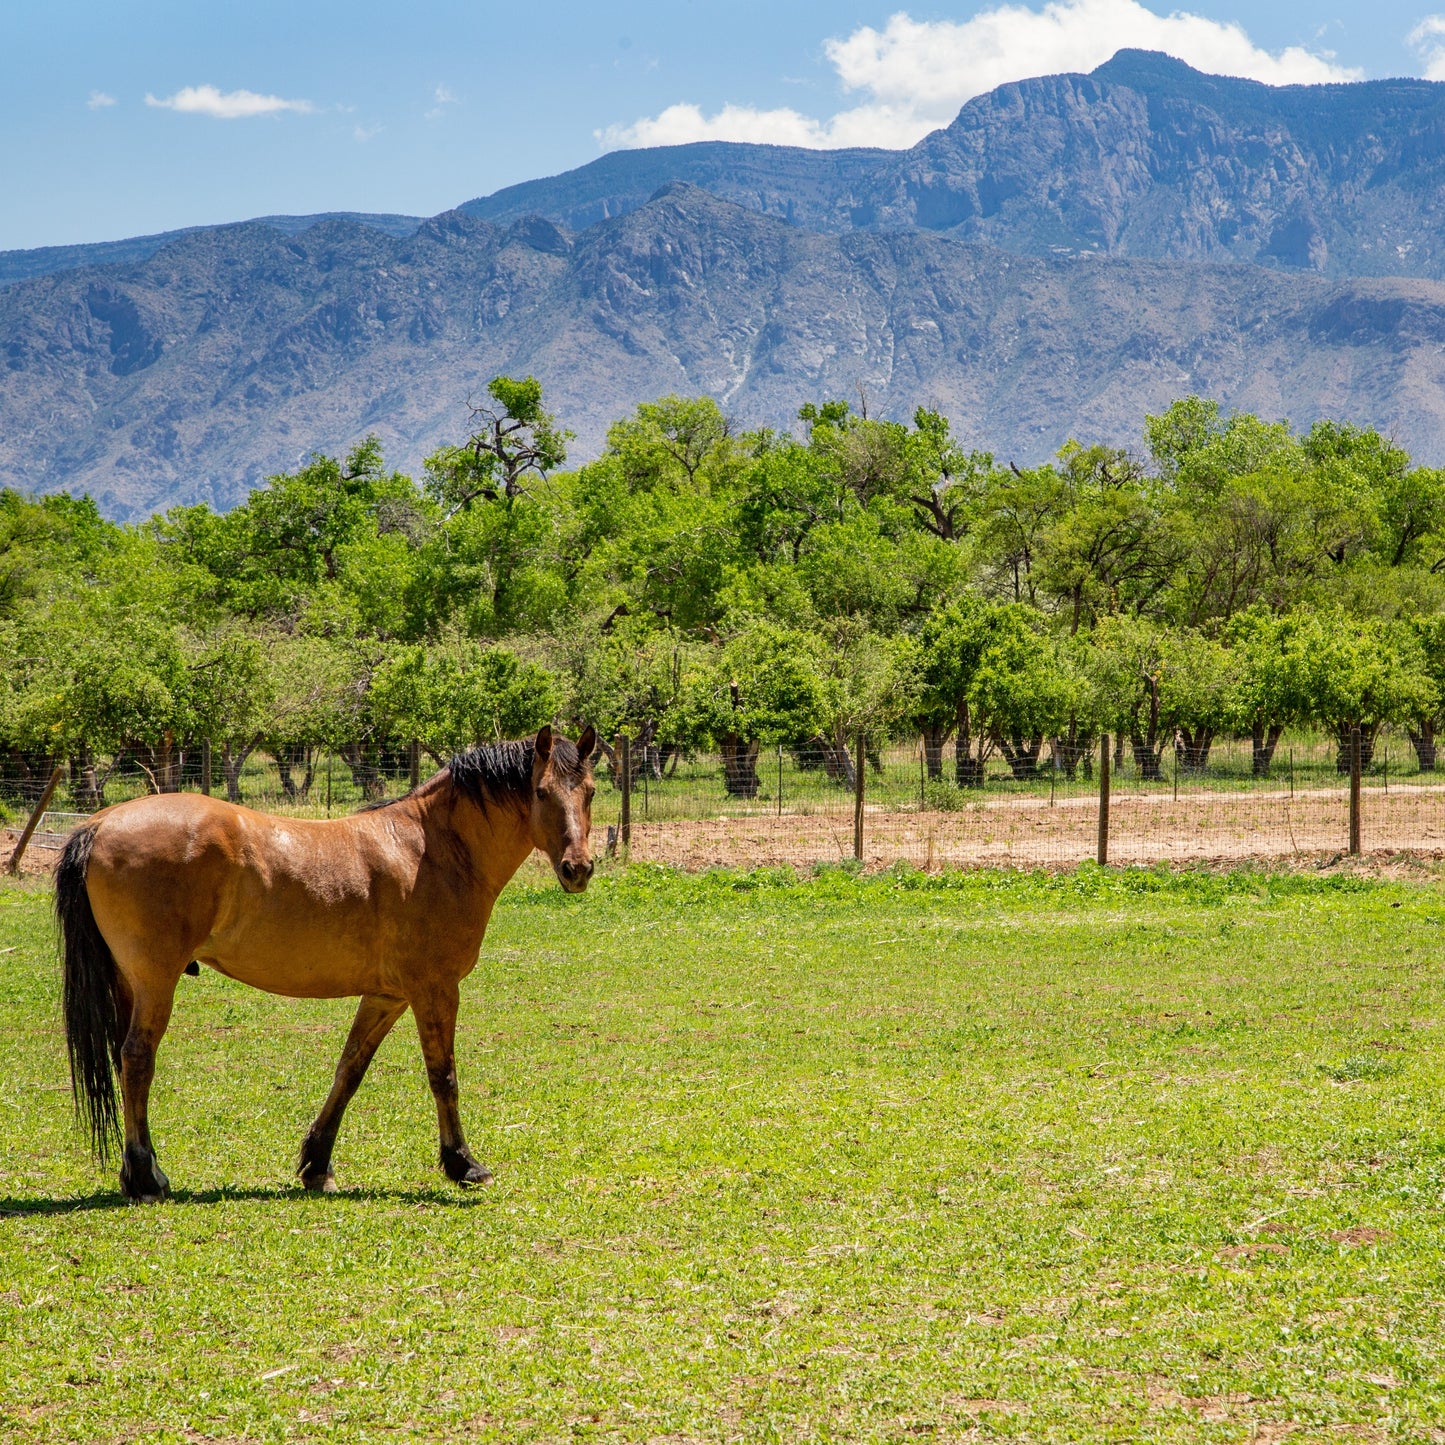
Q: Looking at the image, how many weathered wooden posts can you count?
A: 7